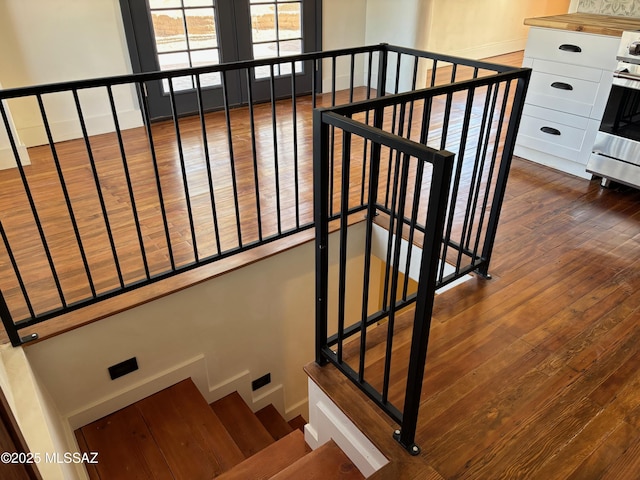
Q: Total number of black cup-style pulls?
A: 3